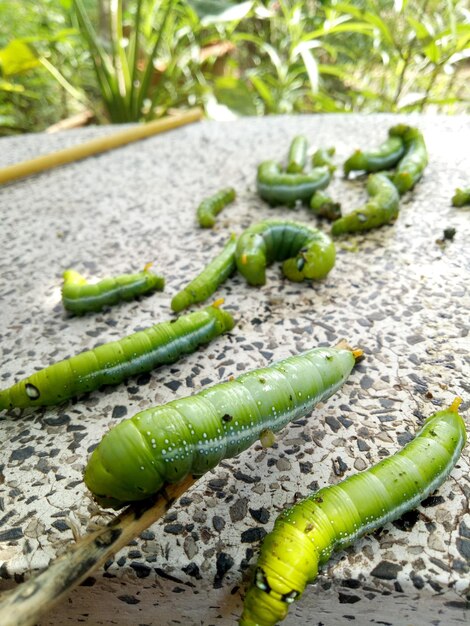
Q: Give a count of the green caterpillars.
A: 15